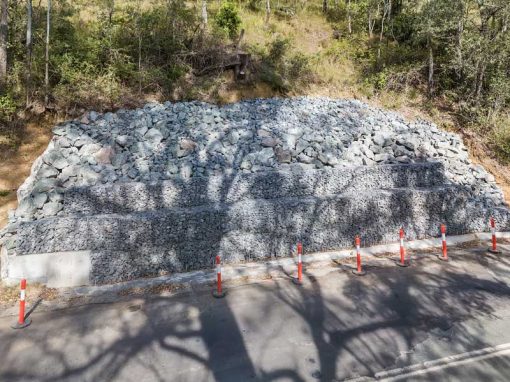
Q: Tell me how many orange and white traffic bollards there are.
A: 7